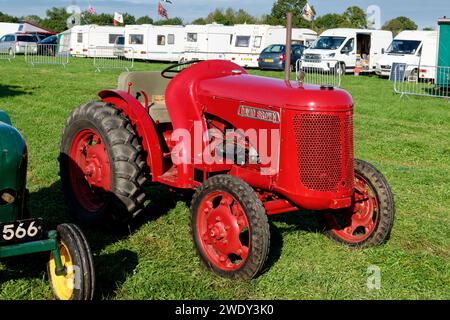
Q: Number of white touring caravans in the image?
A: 4